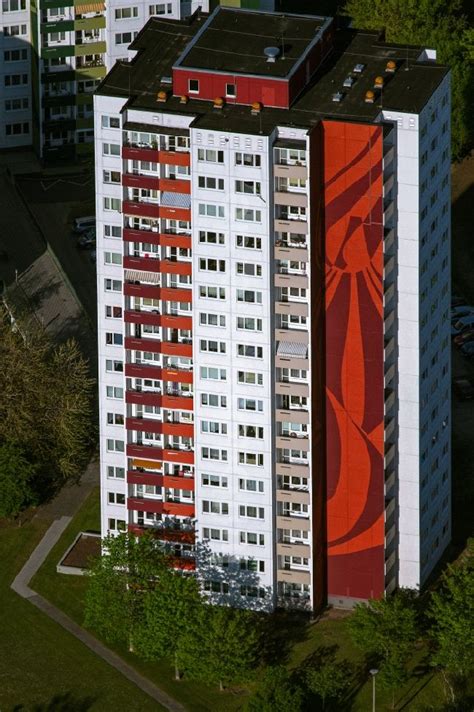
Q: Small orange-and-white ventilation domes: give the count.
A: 7